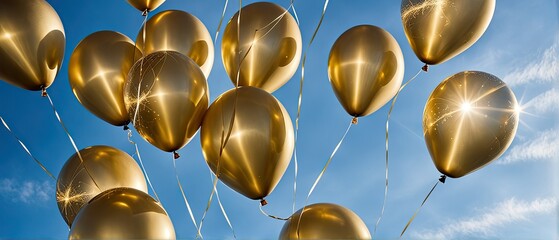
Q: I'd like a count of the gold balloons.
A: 13